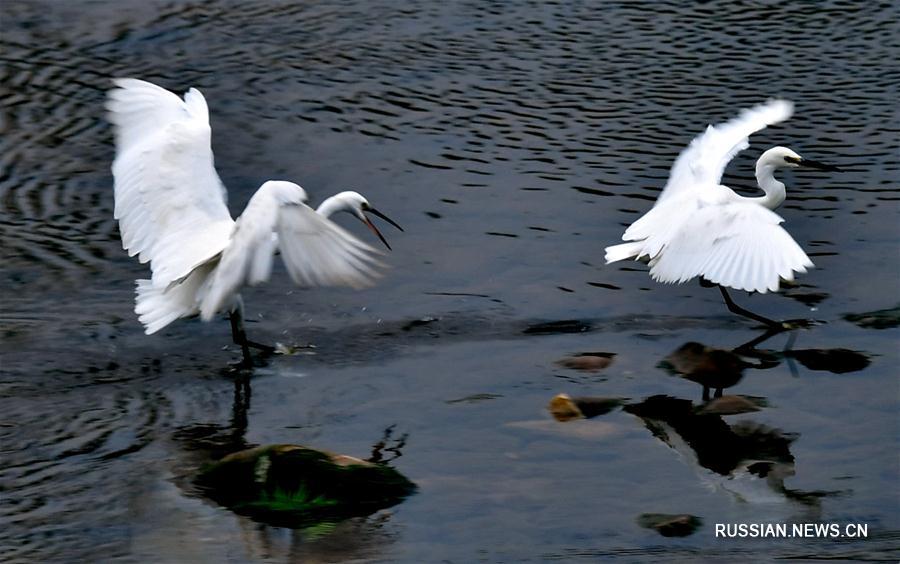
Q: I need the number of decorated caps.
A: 0